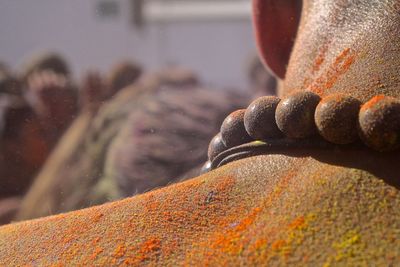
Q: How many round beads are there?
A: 7